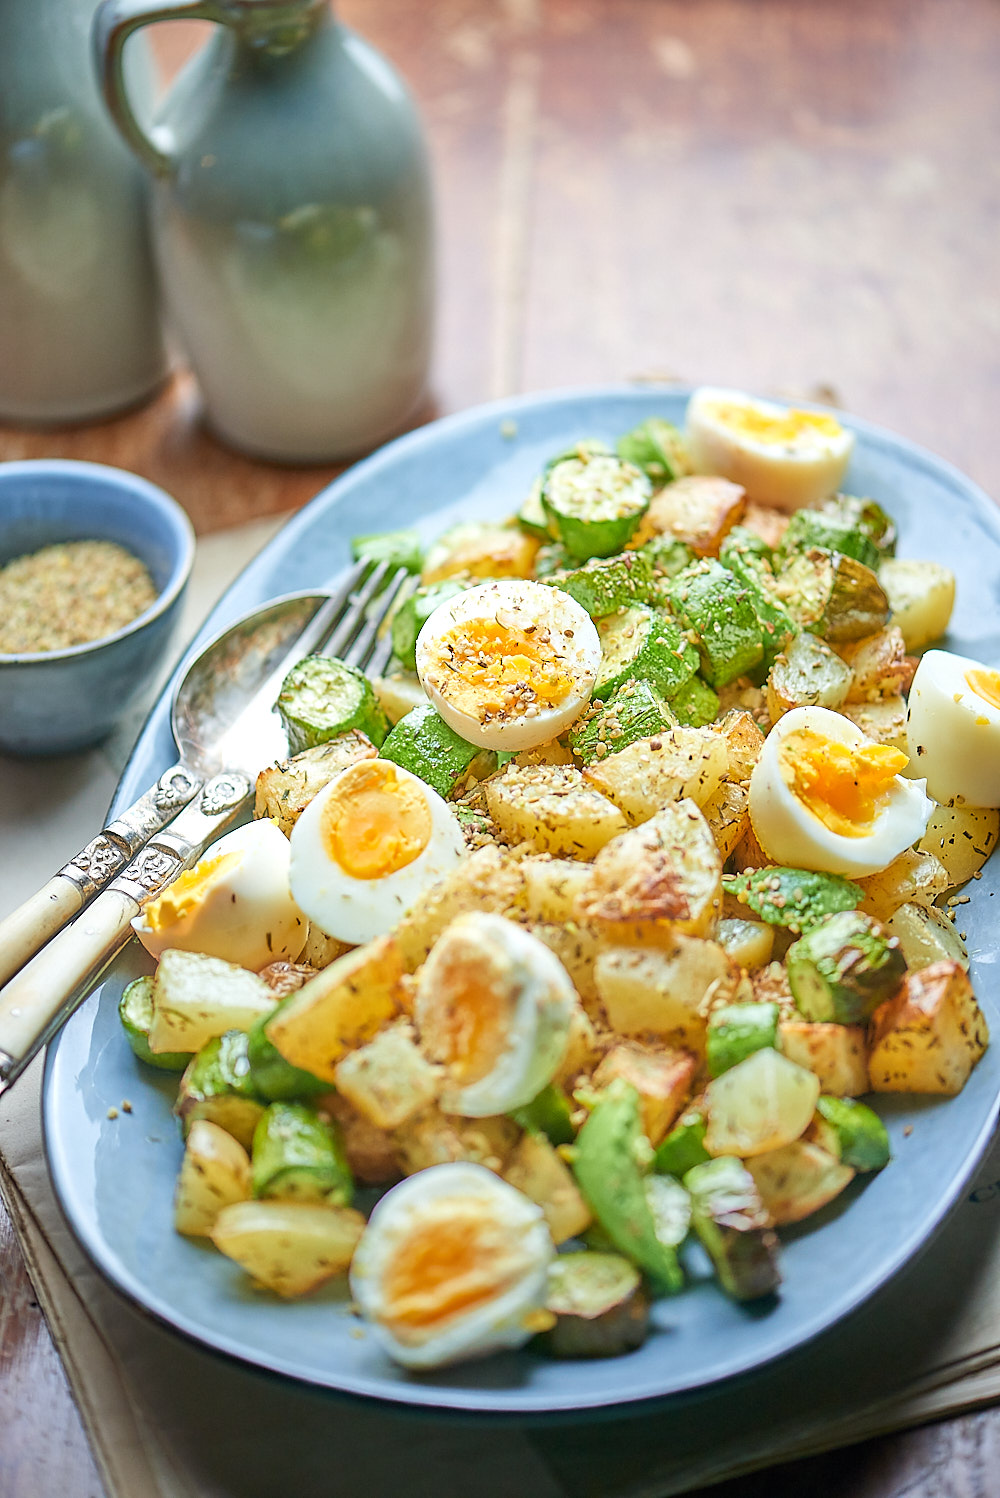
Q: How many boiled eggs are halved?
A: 8